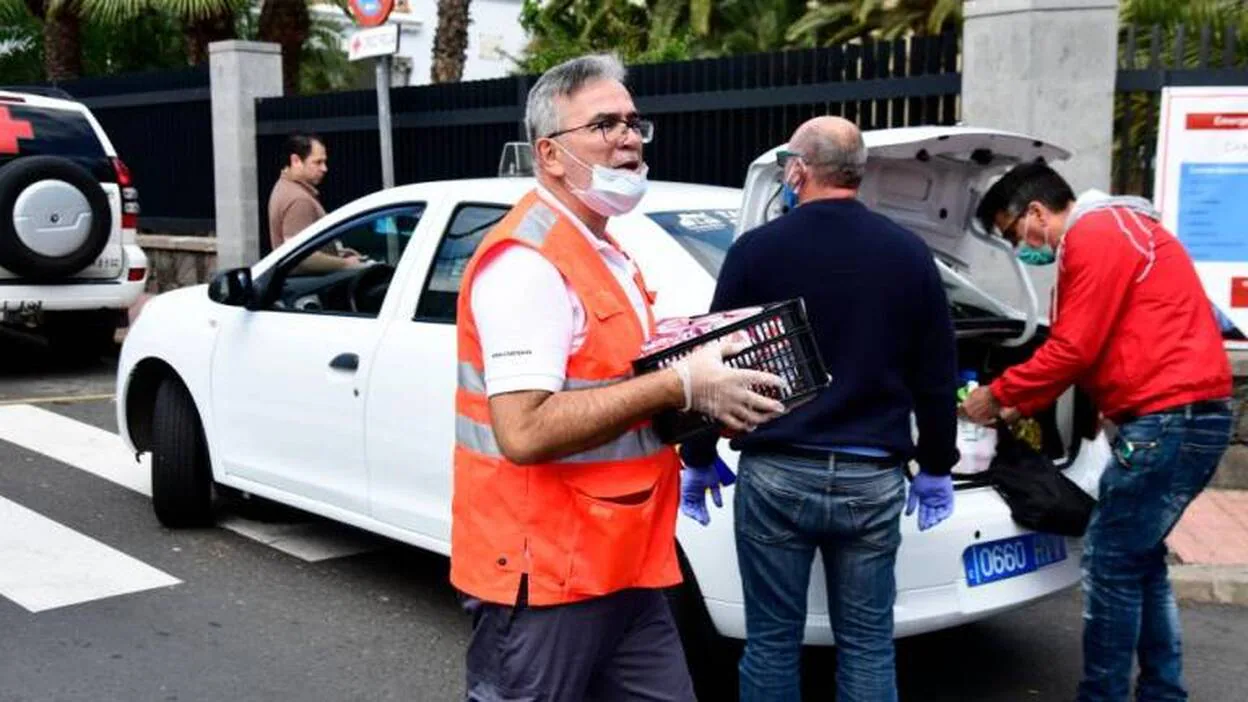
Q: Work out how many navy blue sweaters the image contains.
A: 1